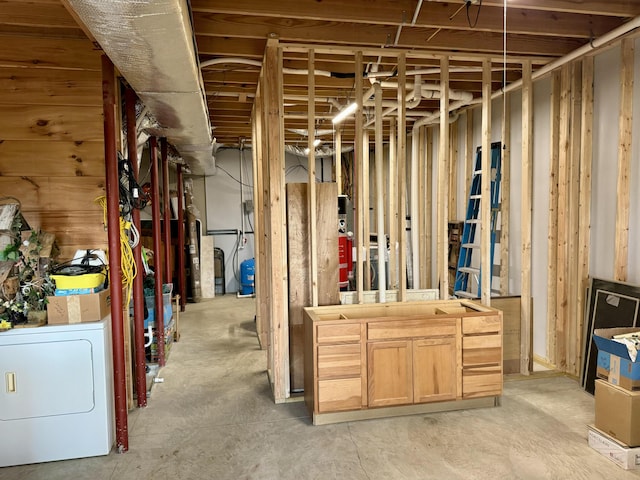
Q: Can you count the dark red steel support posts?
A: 5